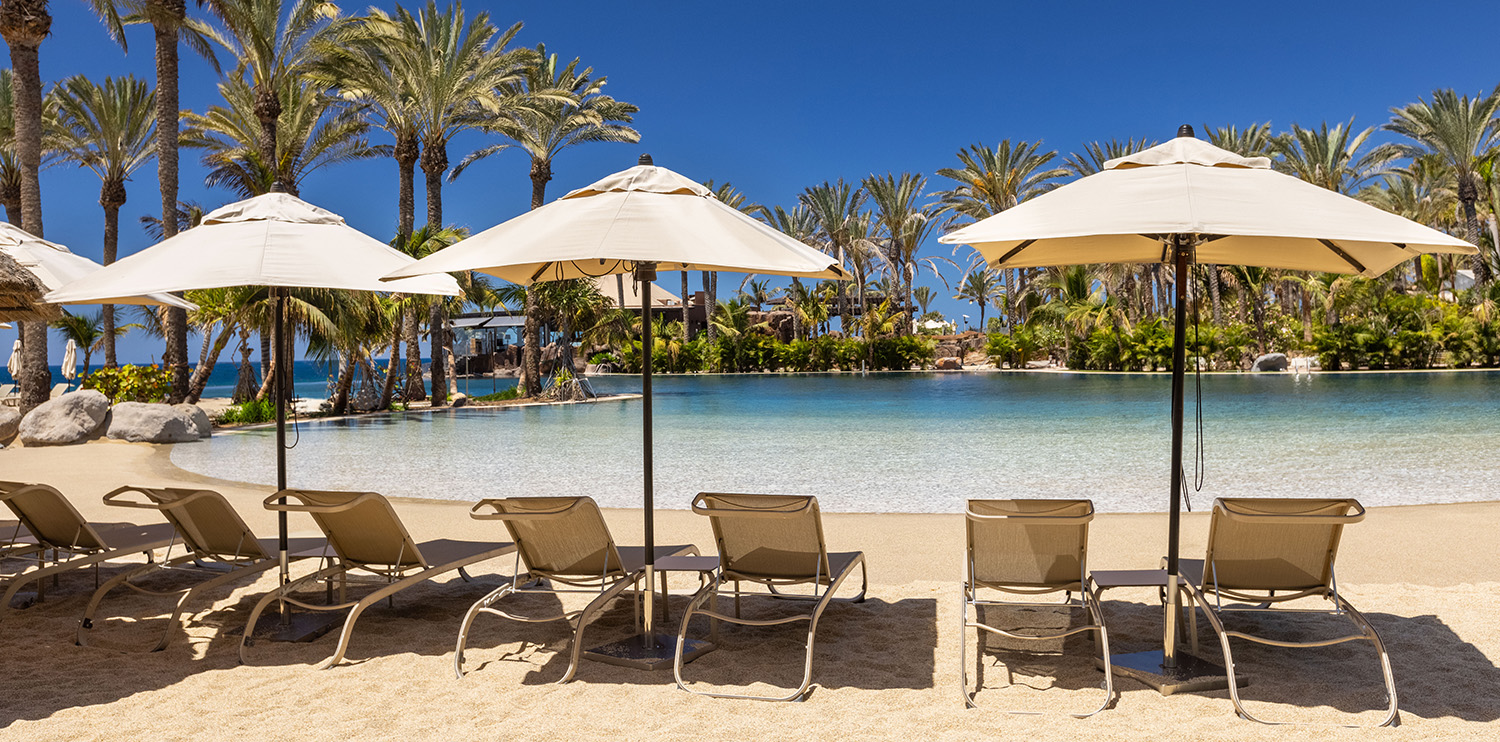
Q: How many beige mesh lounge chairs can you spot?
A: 7